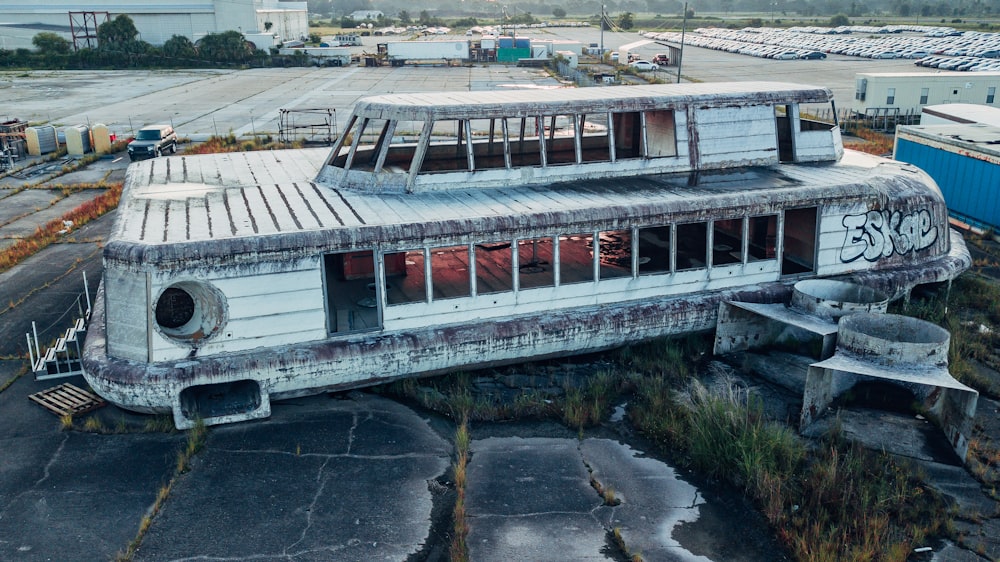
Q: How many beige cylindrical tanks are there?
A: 3